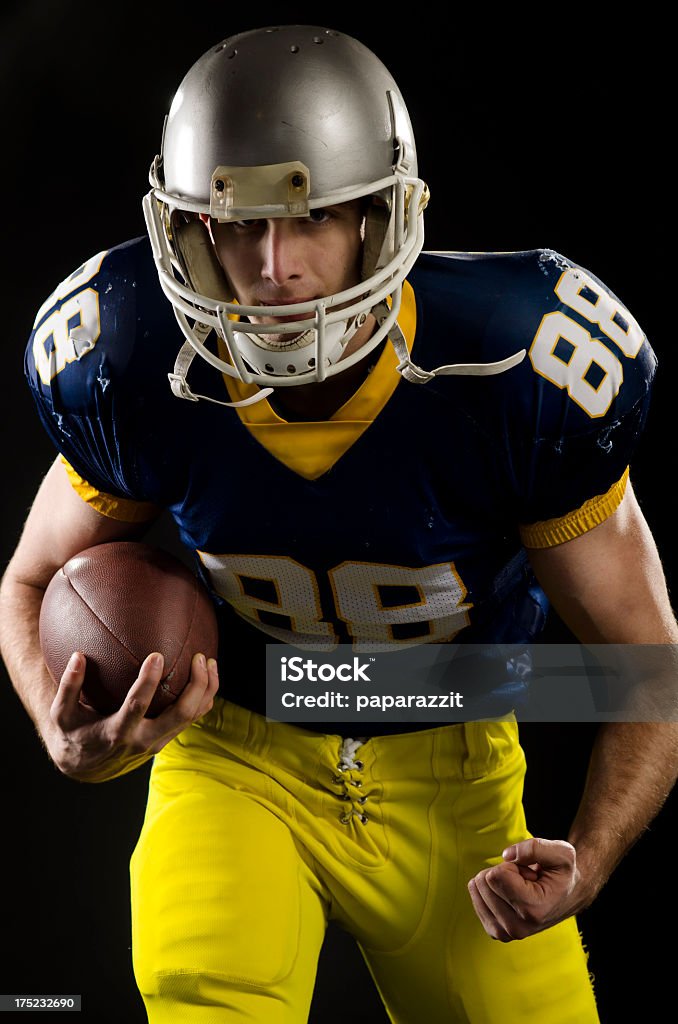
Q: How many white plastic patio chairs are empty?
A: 0